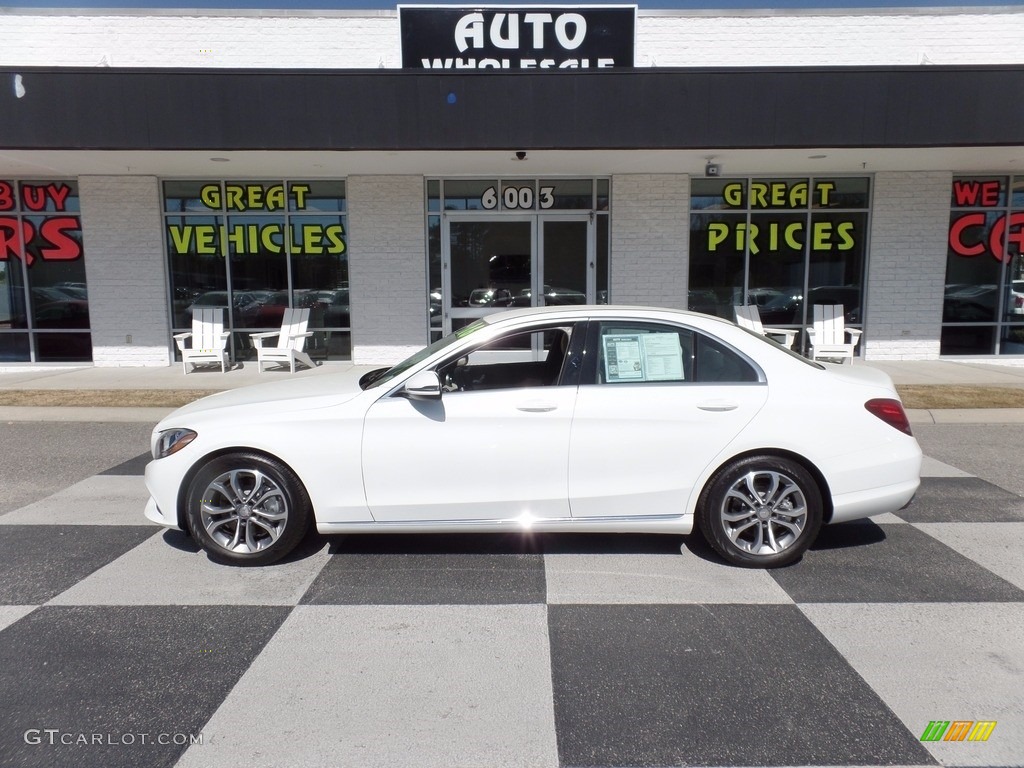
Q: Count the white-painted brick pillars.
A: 4